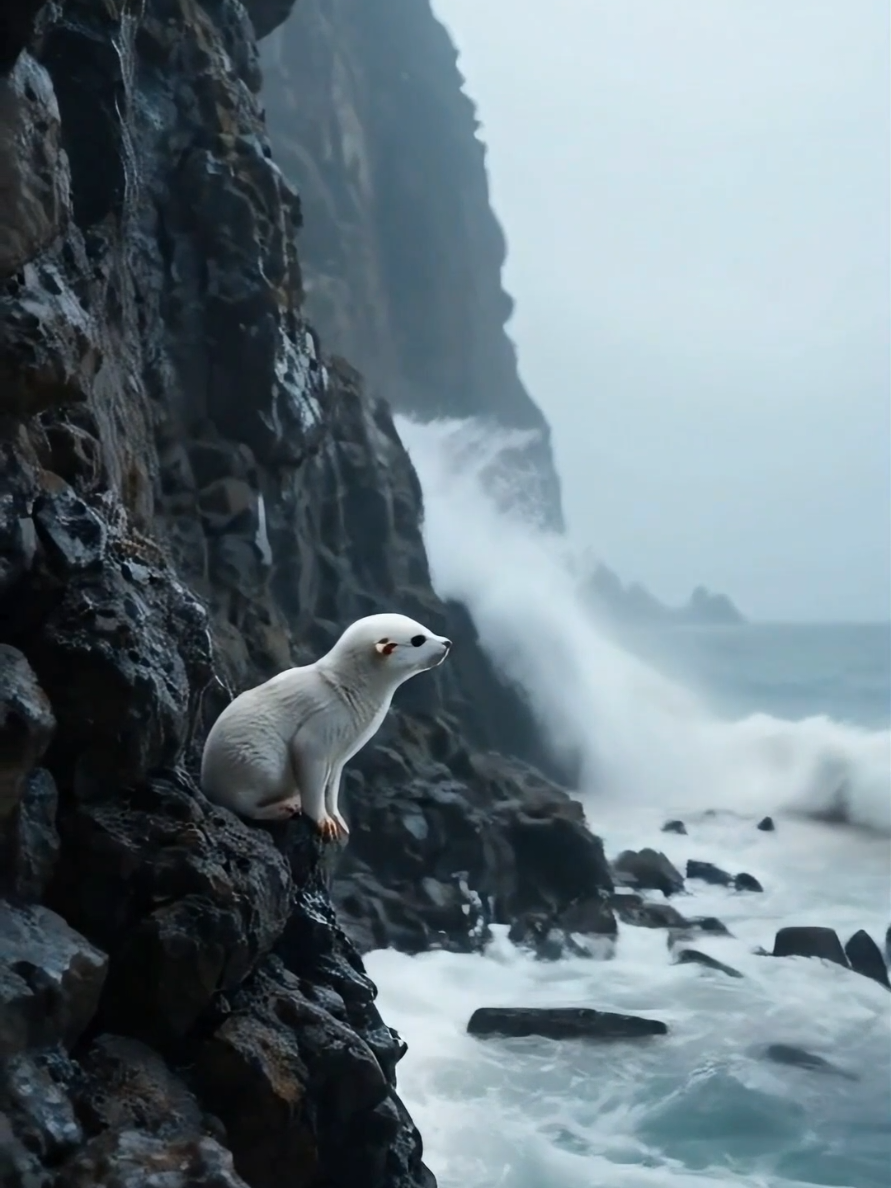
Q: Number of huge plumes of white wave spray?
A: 1